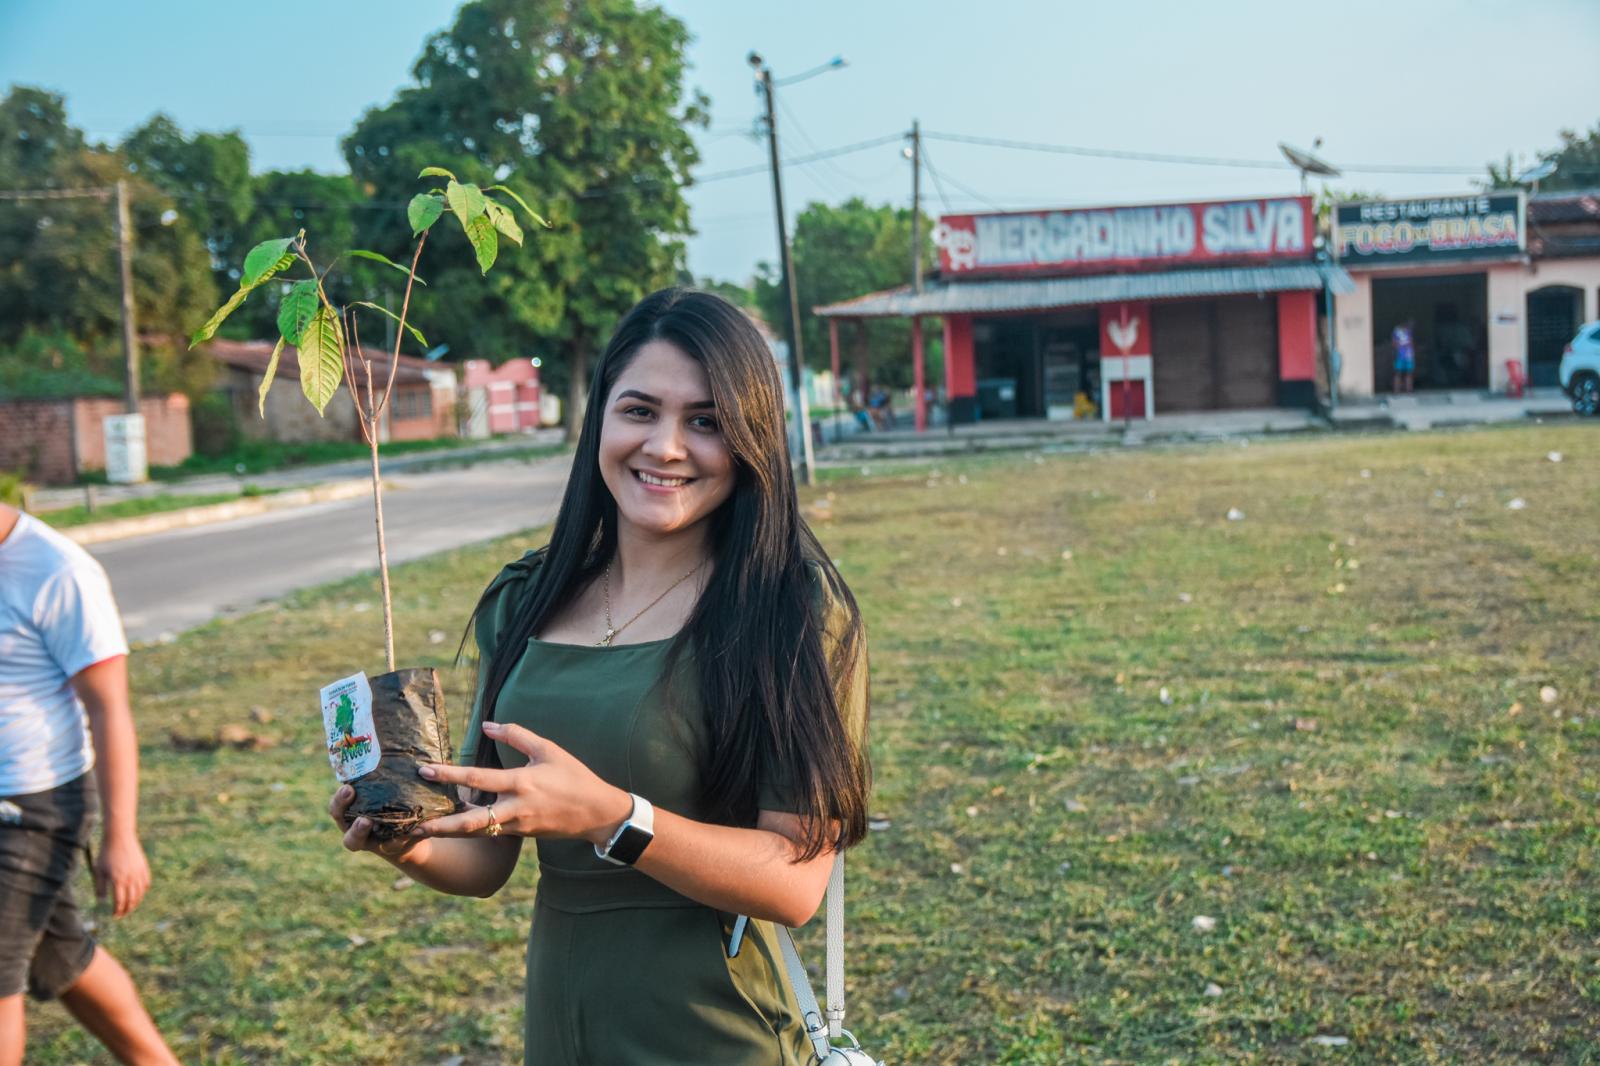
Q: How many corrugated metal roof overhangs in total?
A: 1